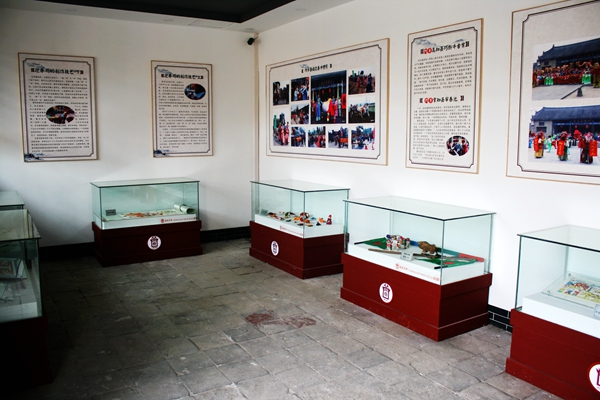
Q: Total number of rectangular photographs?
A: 13